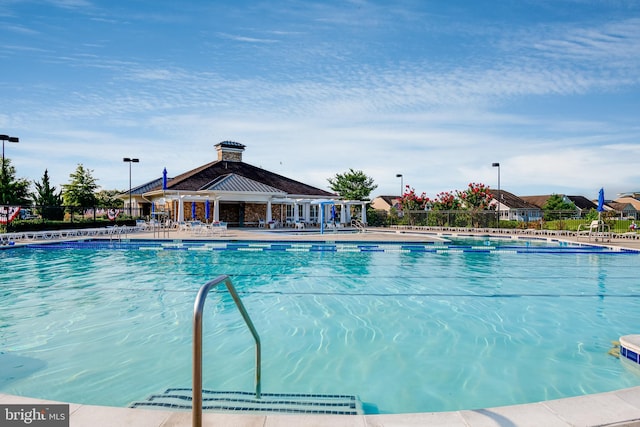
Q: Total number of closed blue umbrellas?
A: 6